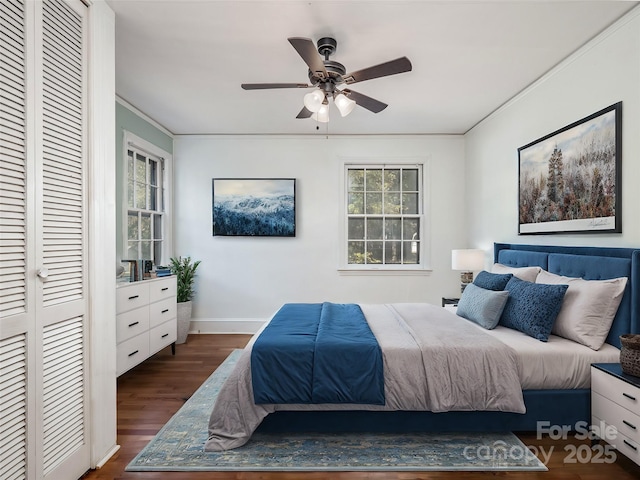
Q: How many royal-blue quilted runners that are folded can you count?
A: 1